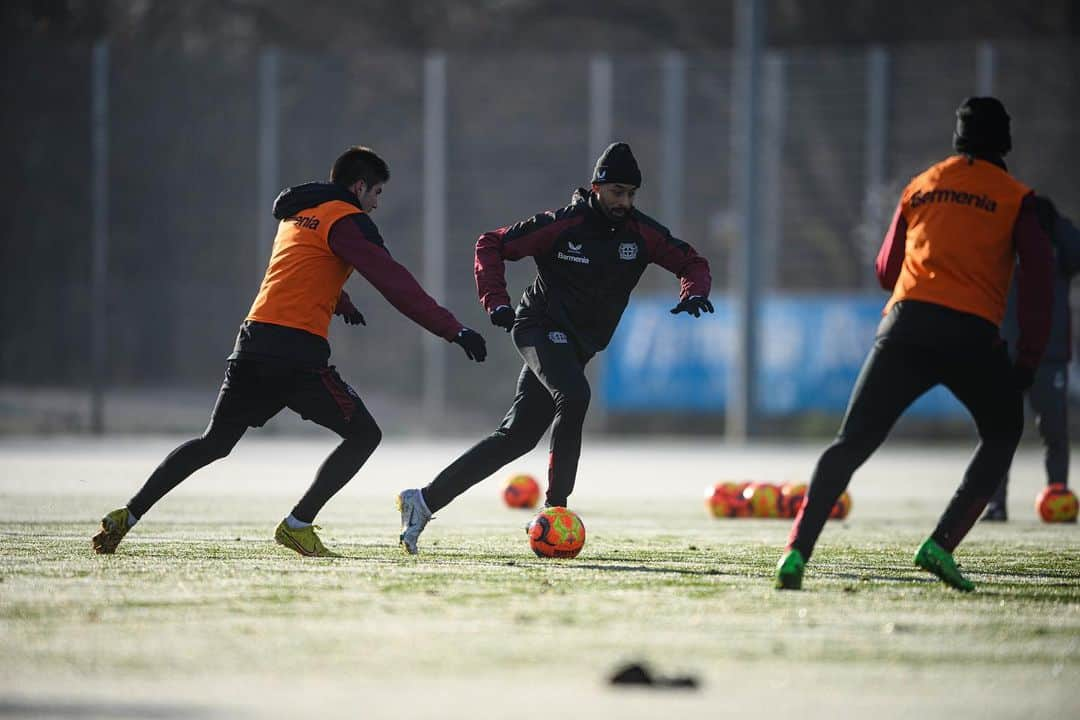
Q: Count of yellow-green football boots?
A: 2